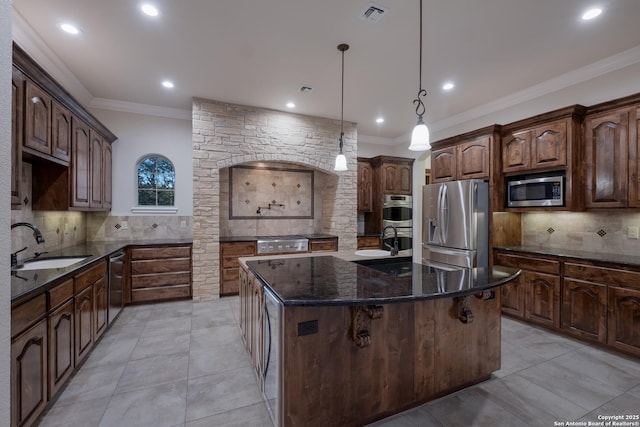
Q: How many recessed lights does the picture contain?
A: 7